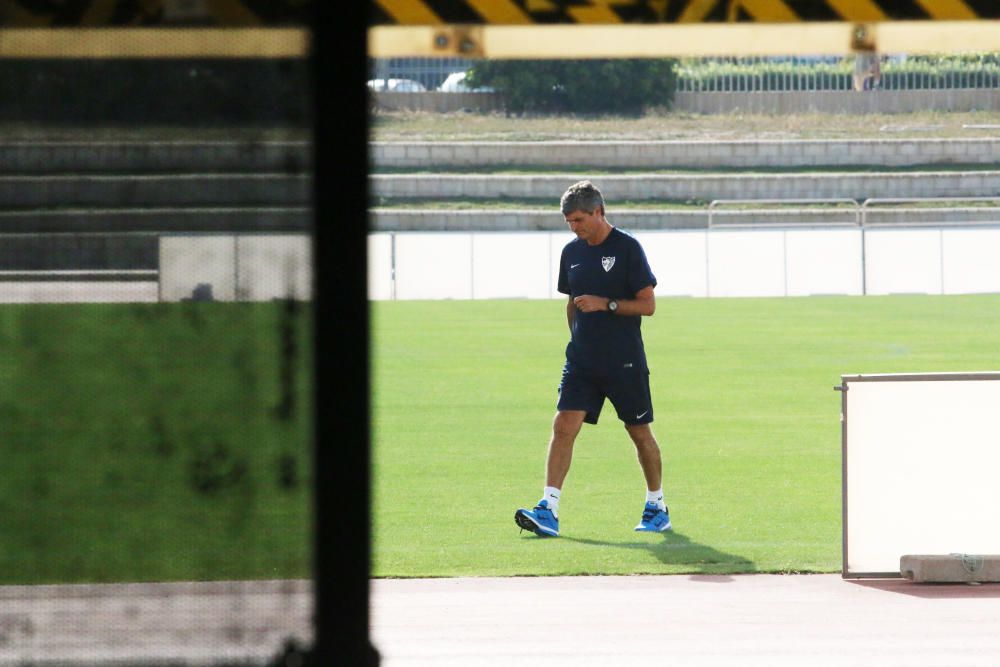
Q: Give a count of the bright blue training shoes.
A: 2